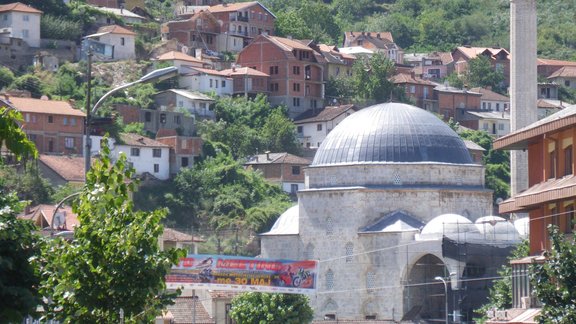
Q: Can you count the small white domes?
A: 4